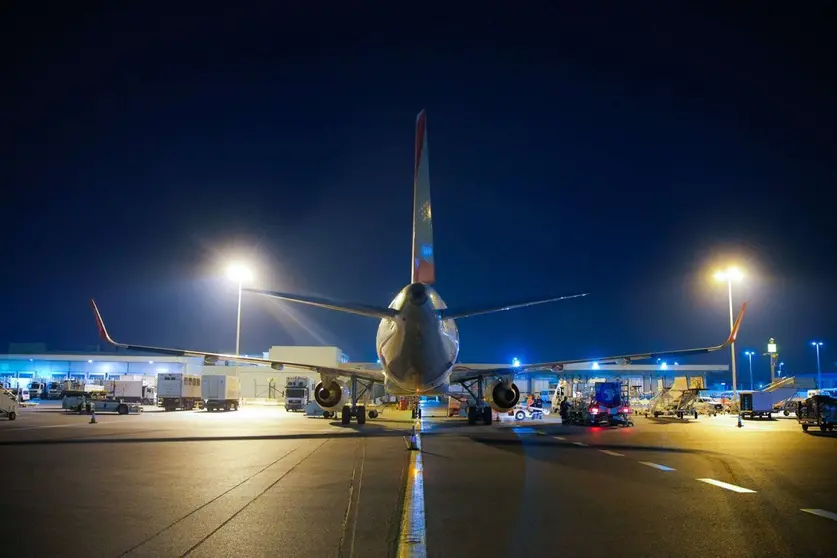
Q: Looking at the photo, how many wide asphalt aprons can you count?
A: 1